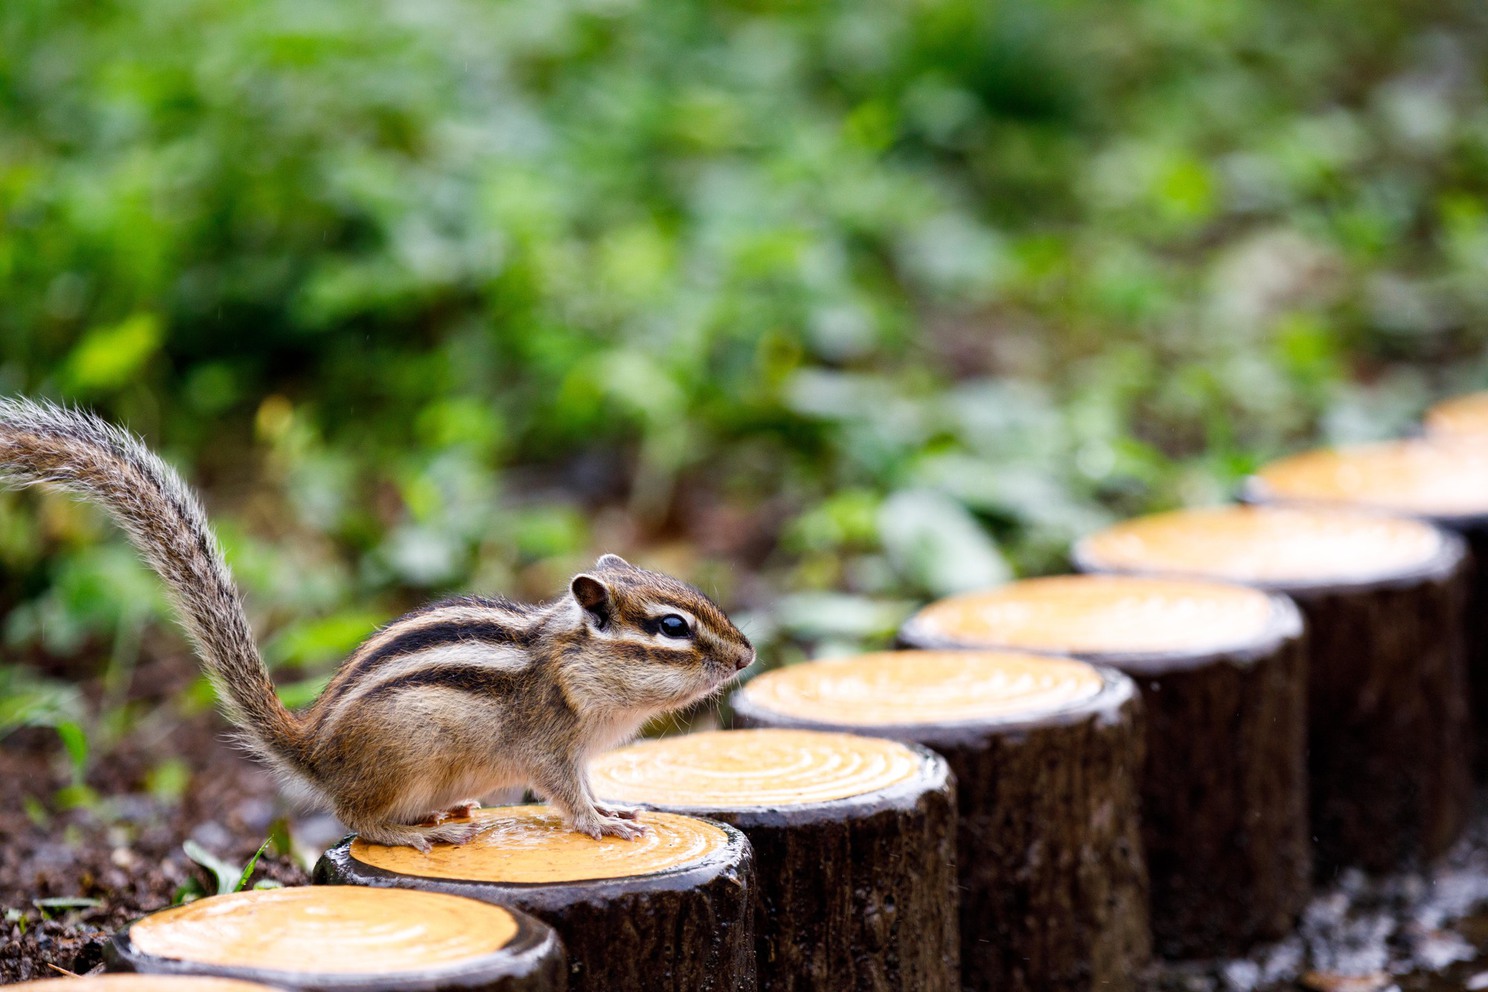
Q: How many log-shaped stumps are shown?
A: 9